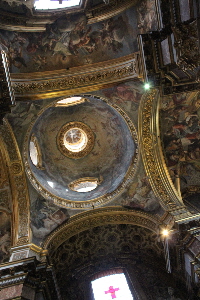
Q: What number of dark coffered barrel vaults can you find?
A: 1